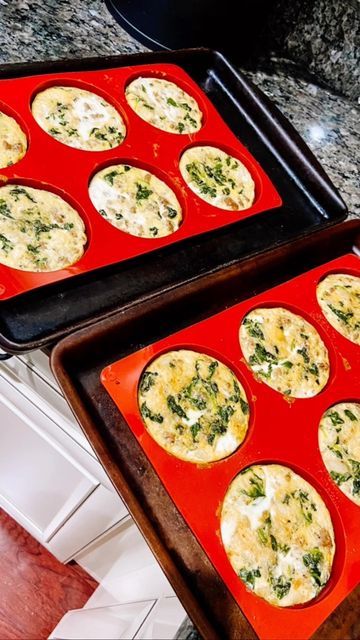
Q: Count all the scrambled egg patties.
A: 11